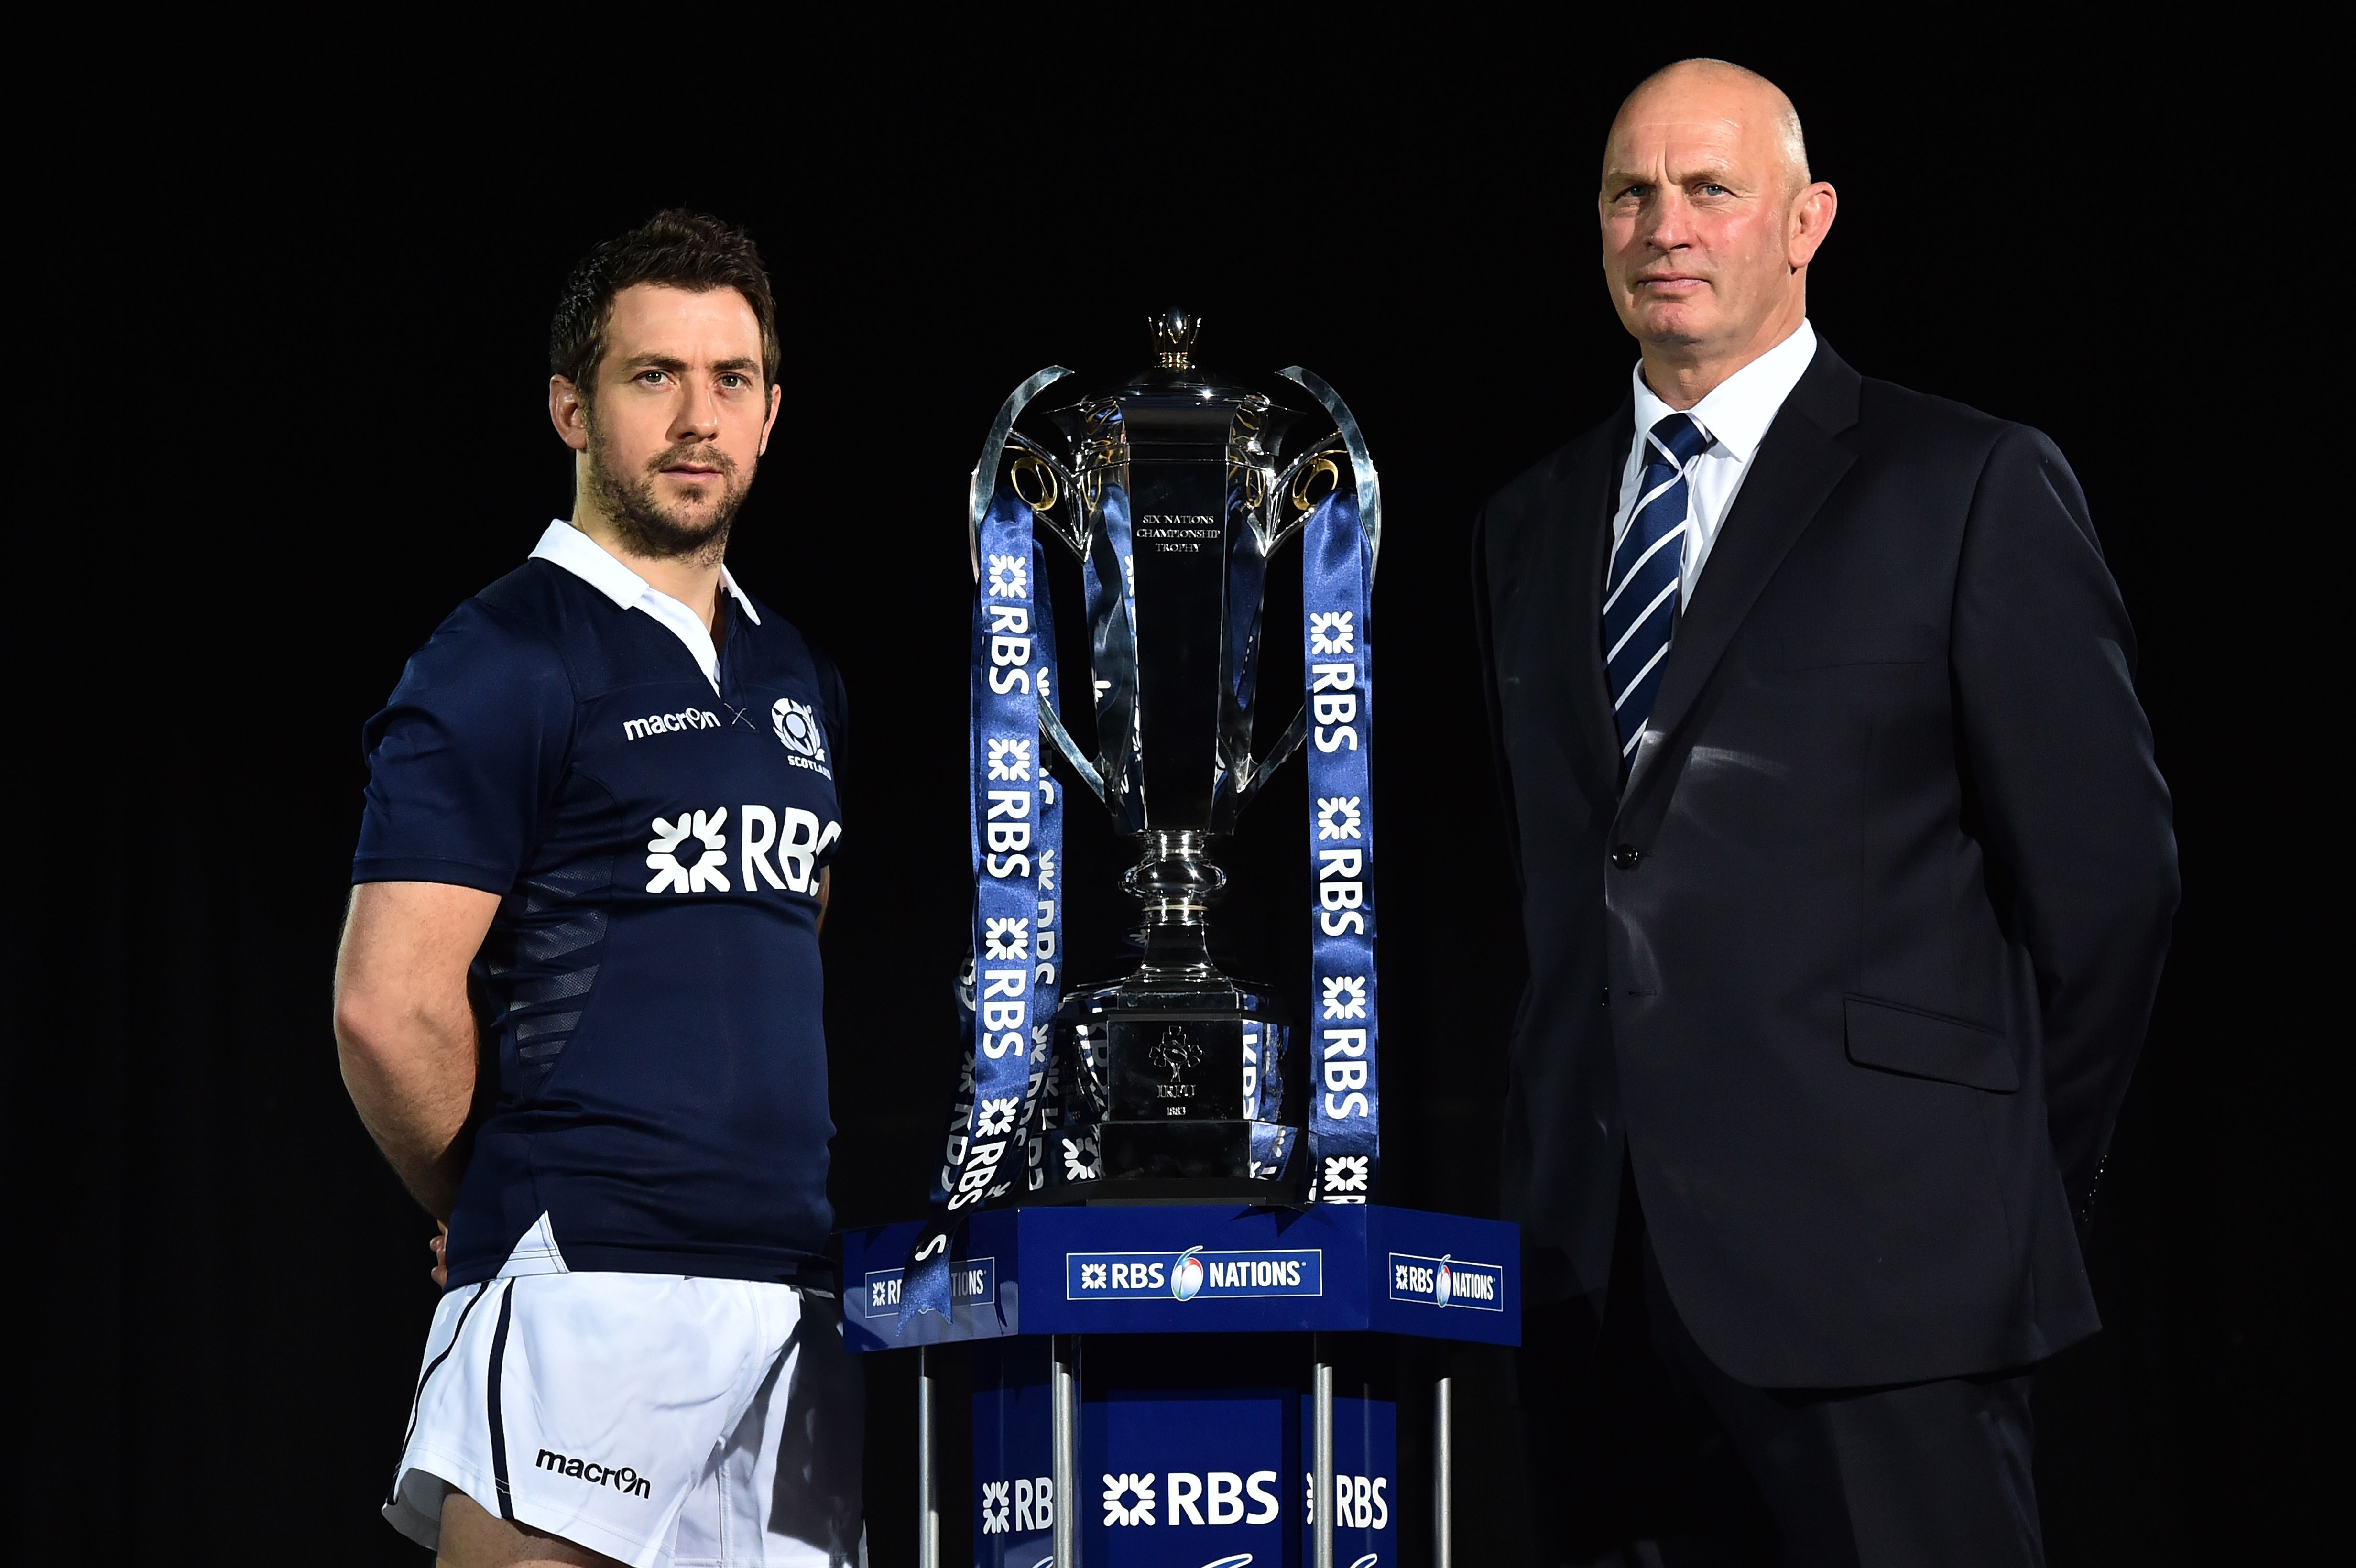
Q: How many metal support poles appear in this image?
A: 4